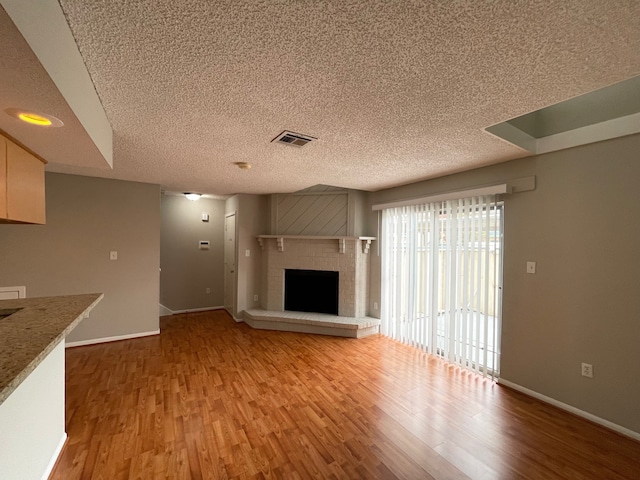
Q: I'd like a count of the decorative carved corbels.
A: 4